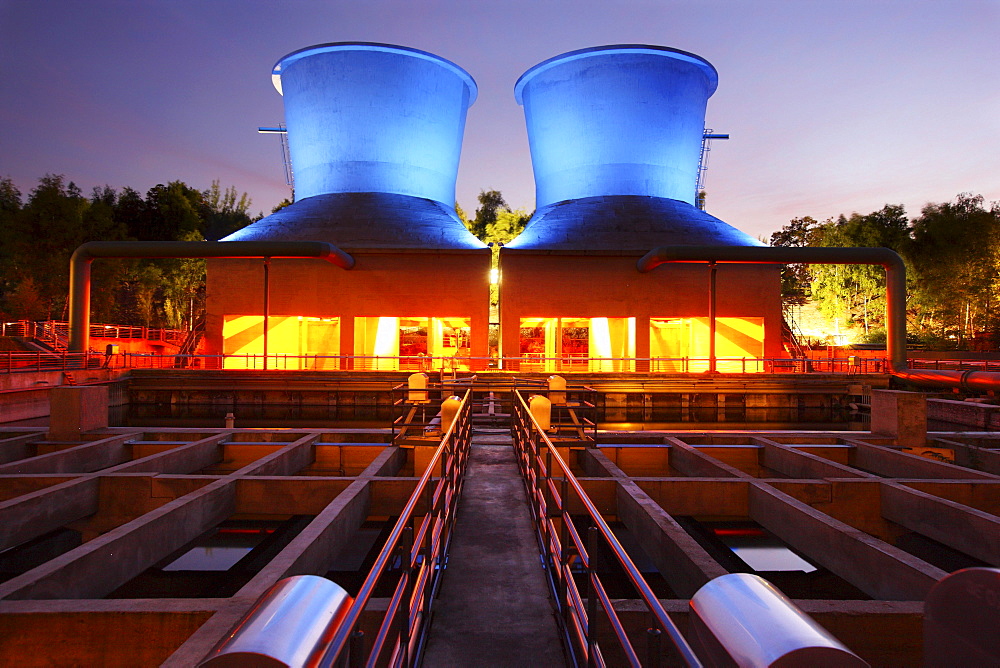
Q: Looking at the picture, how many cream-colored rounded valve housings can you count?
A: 4